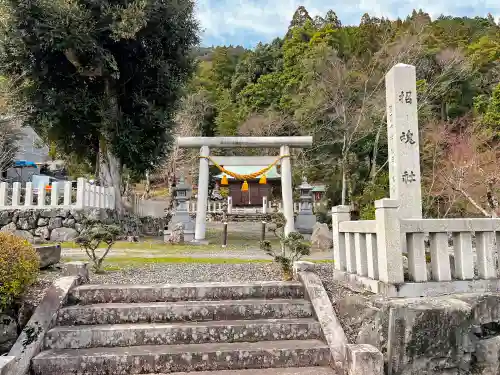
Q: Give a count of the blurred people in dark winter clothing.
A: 0